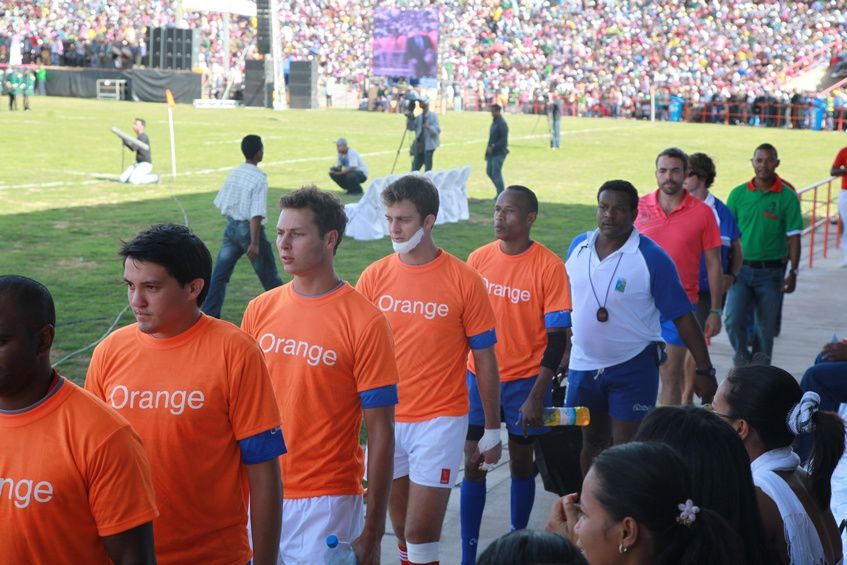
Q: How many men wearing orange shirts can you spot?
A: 5